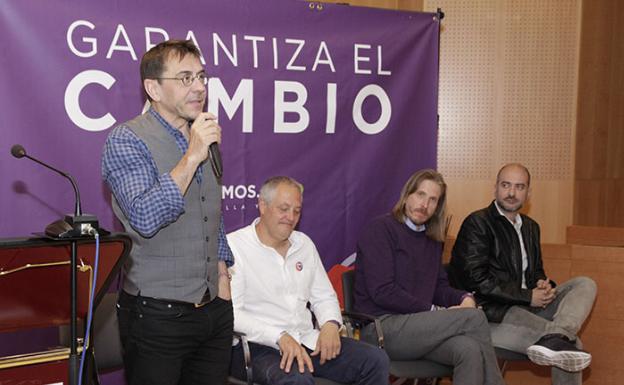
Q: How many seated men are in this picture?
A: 3